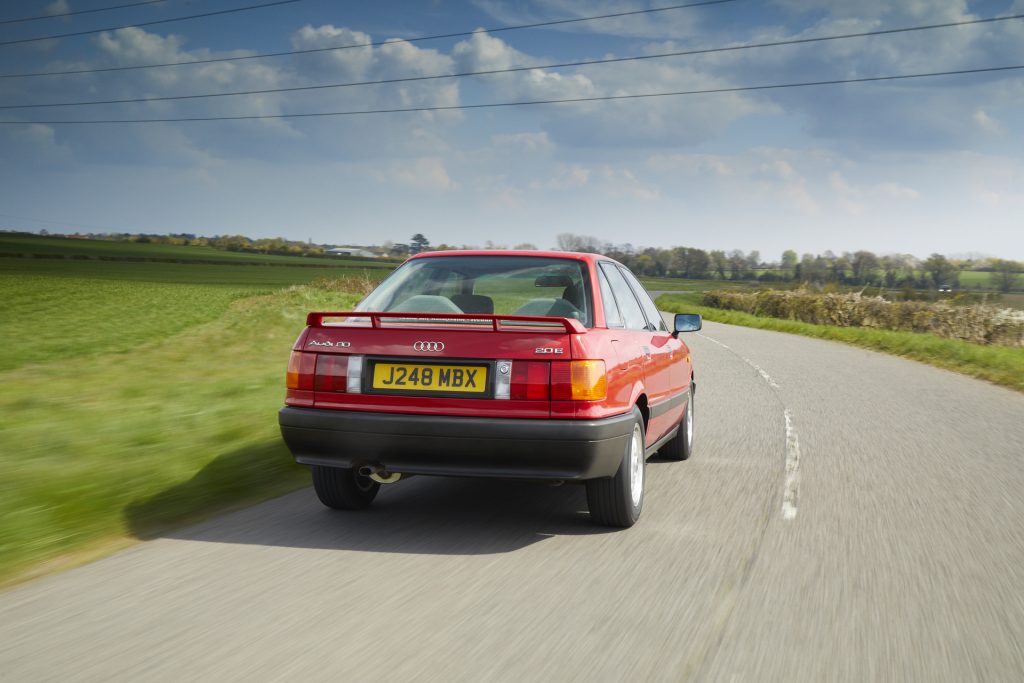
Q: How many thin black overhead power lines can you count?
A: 5